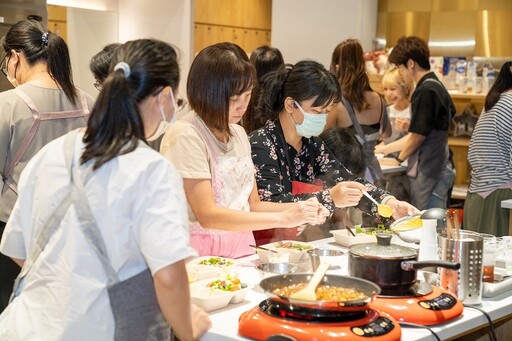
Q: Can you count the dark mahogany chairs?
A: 0